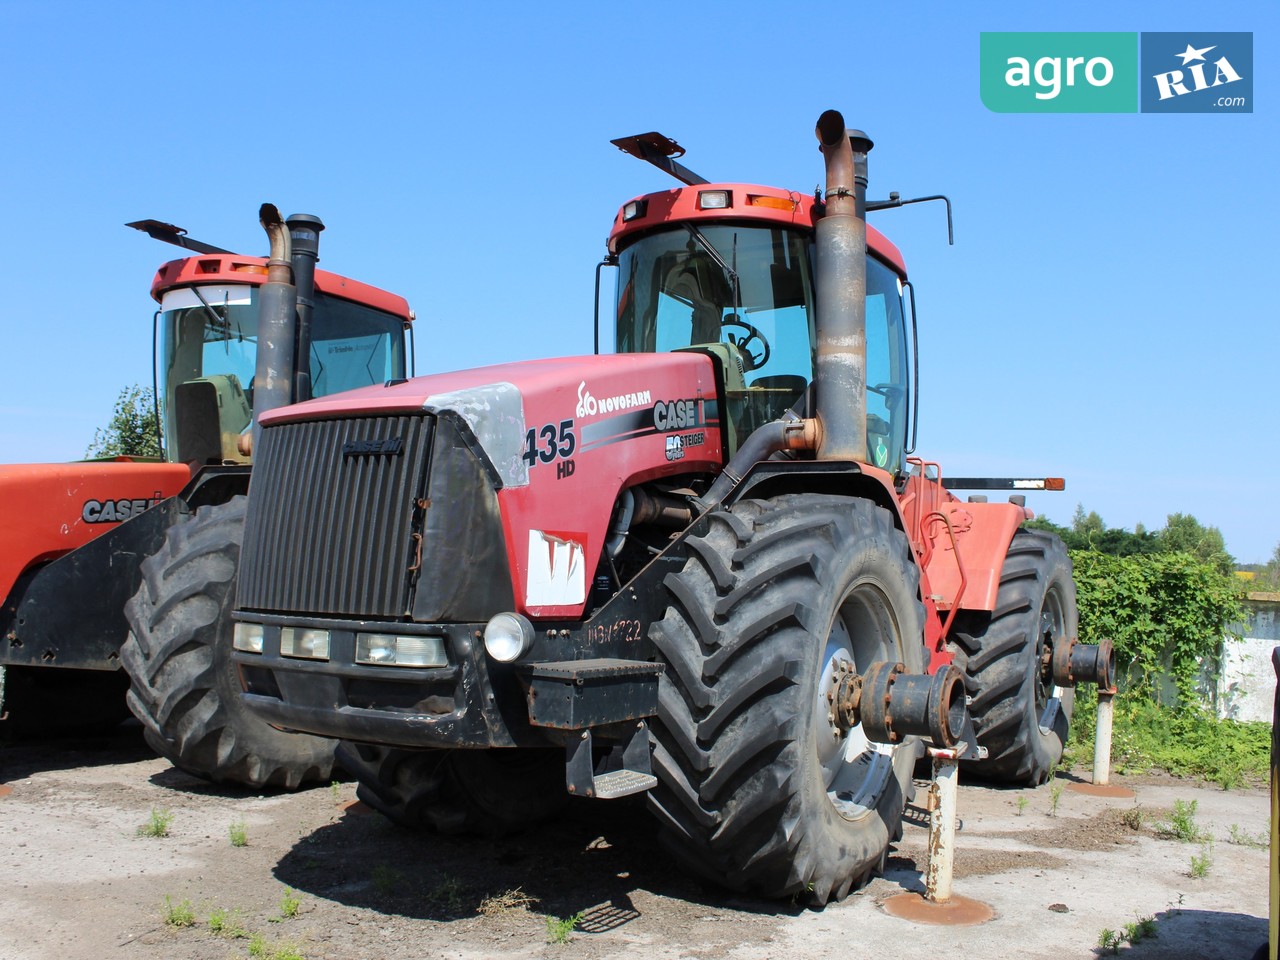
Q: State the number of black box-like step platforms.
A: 1